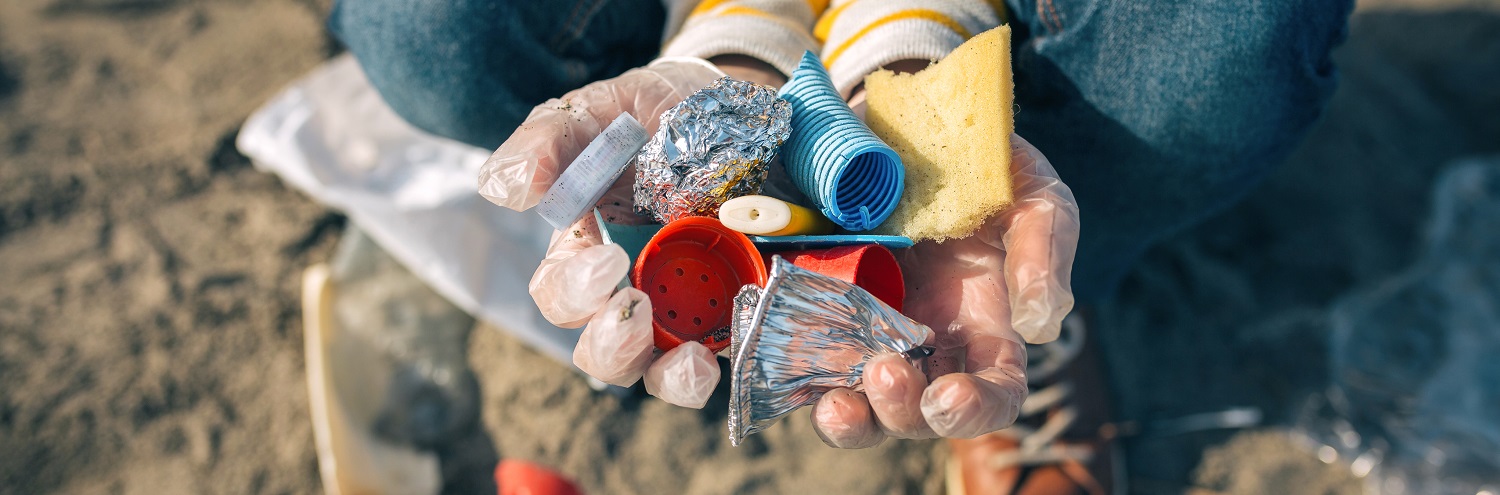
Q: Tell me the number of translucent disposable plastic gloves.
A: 2